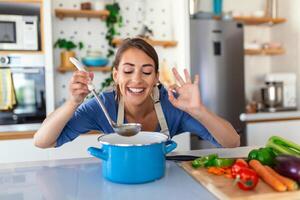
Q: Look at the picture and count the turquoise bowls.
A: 1